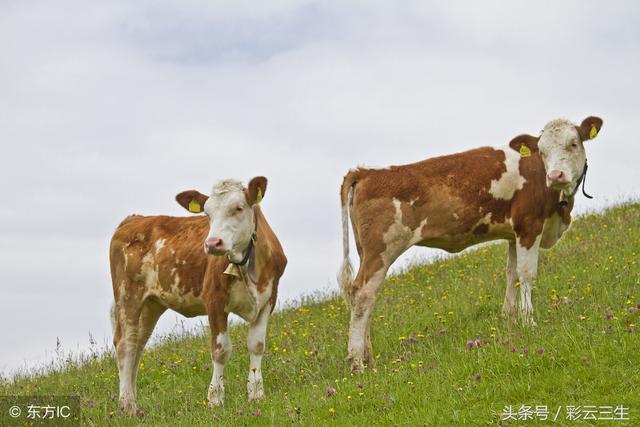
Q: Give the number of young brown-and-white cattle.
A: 2